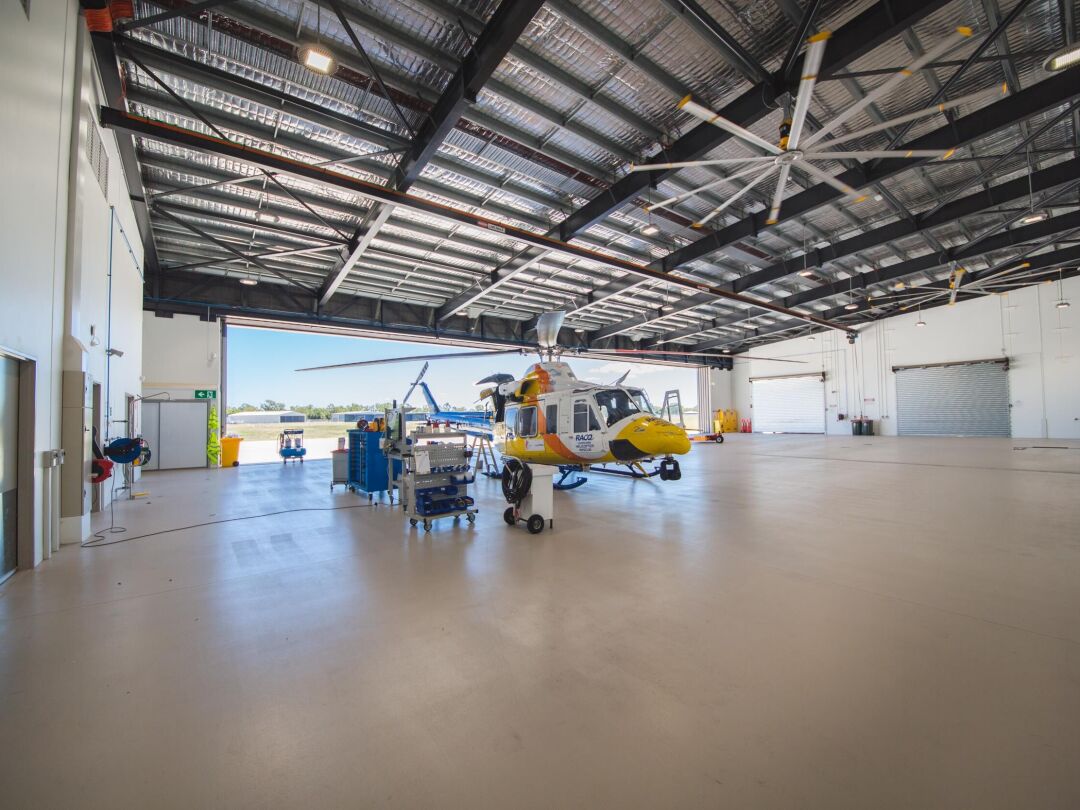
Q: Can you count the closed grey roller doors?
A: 2